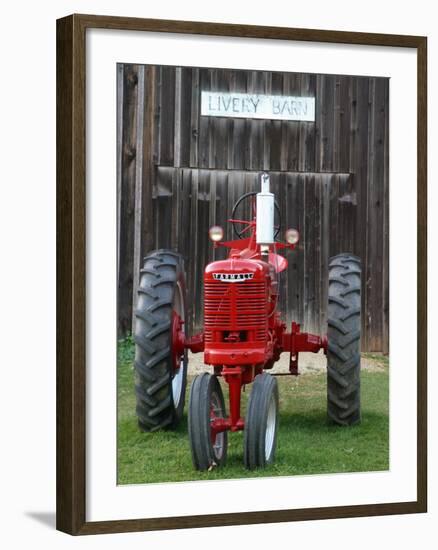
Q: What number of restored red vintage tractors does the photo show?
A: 1